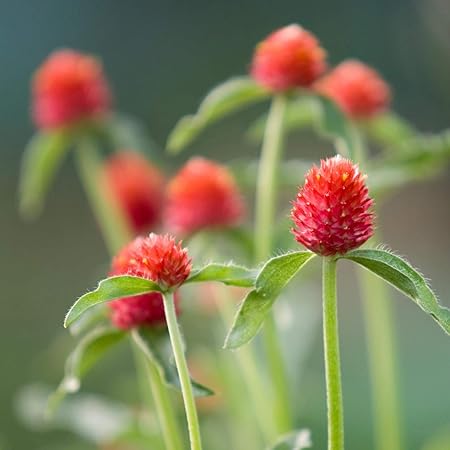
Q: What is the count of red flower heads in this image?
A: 8